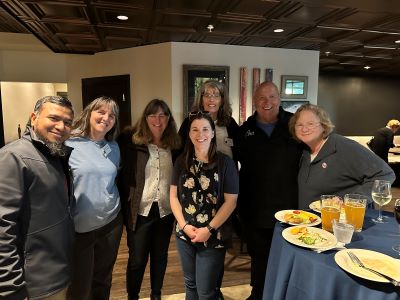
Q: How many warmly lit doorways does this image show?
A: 1